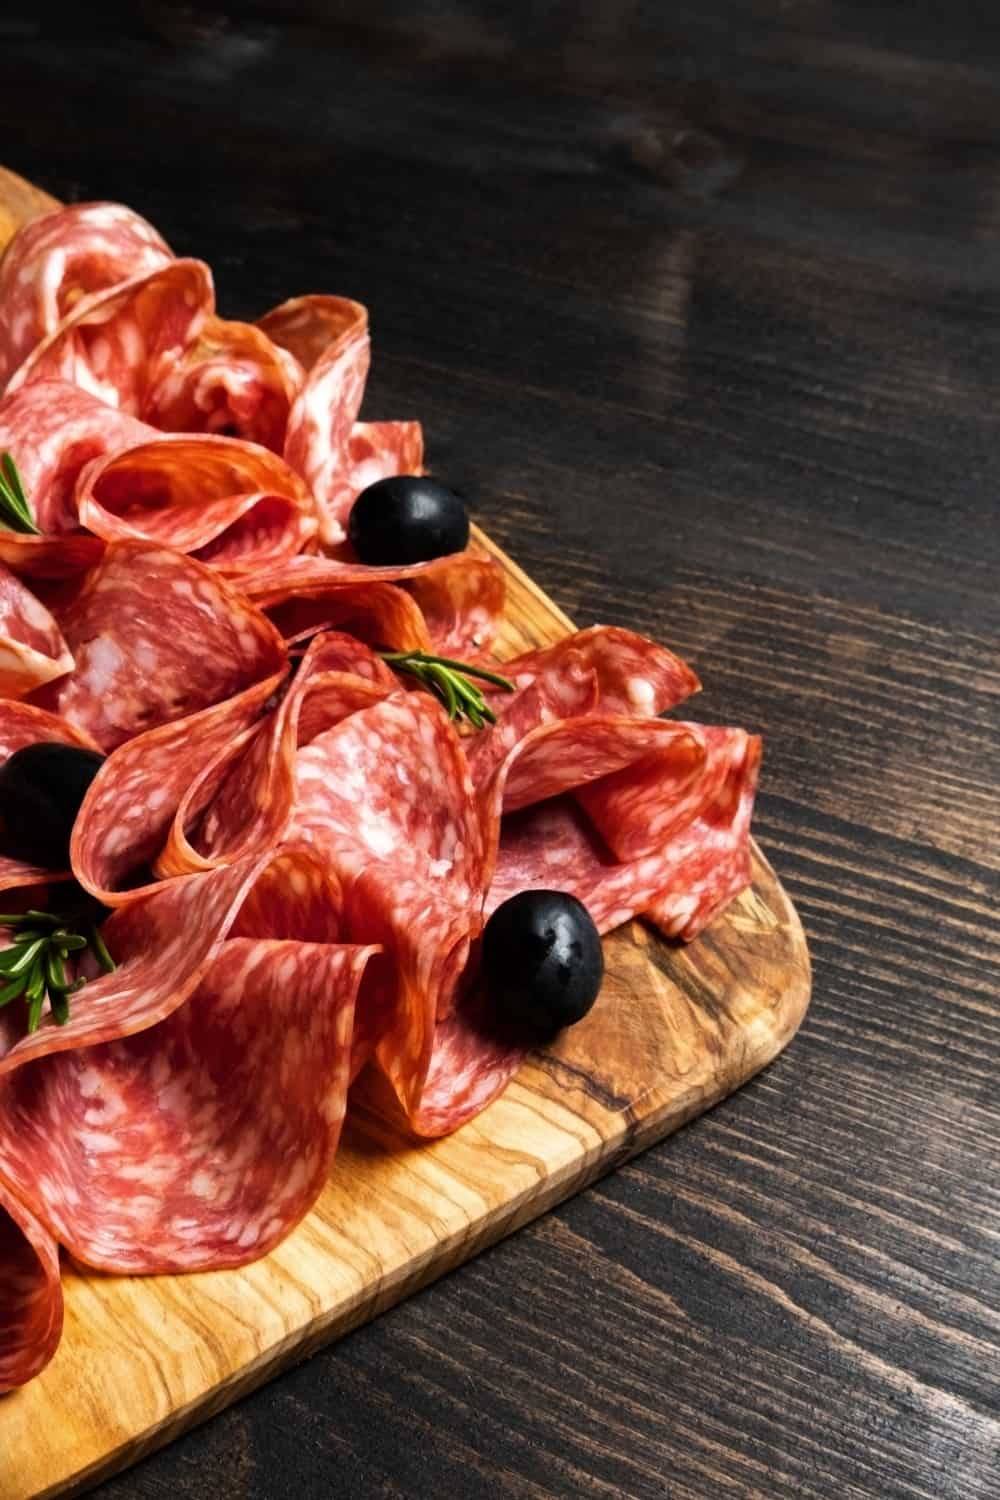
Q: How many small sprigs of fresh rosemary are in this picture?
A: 3